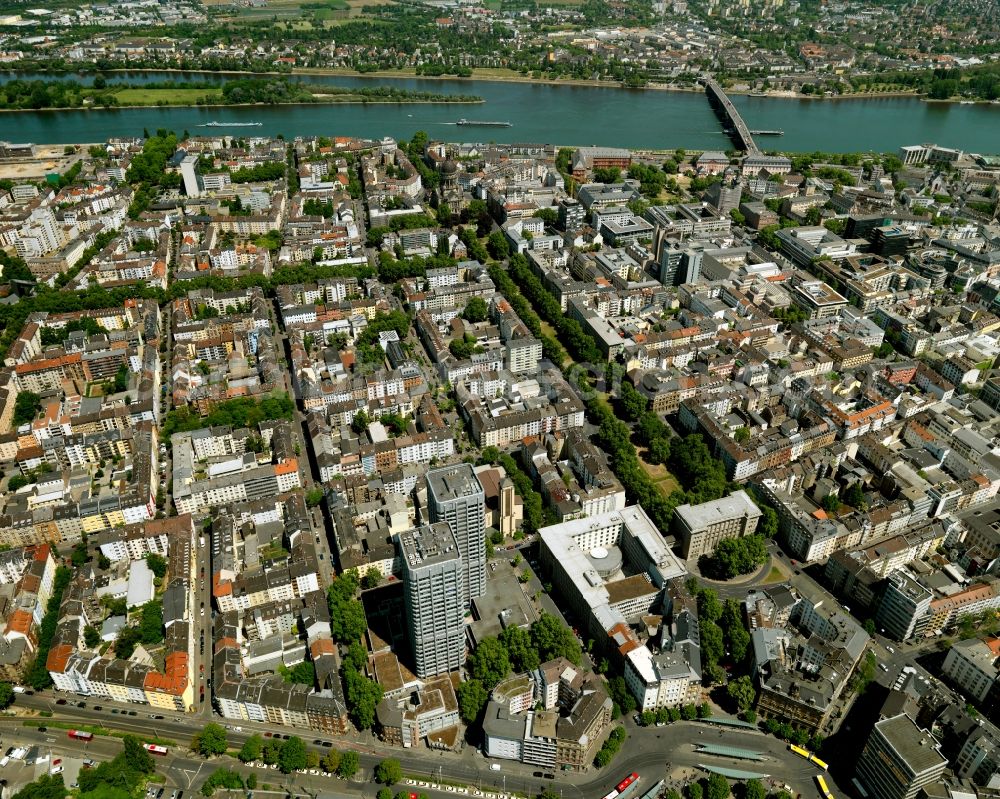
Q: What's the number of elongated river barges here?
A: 3